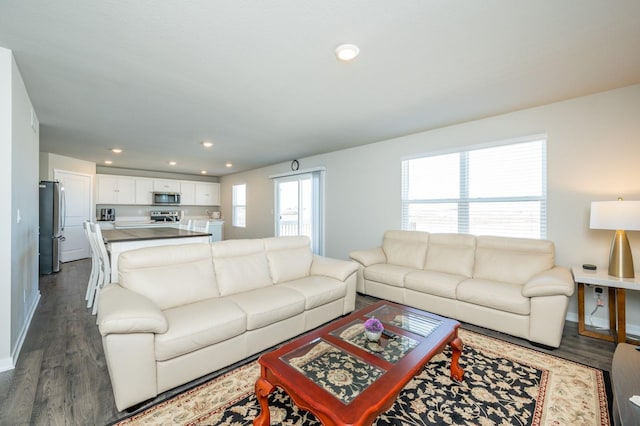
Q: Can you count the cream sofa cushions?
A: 12